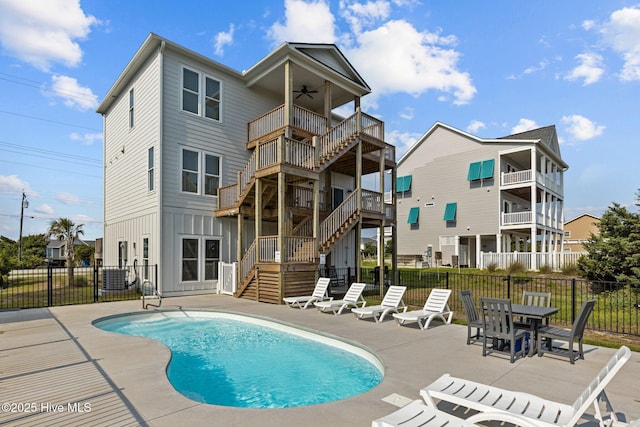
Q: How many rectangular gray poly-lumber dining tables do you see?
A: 1